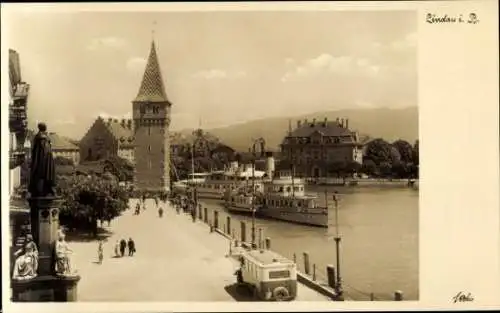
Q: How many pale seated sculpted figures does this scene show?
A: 2